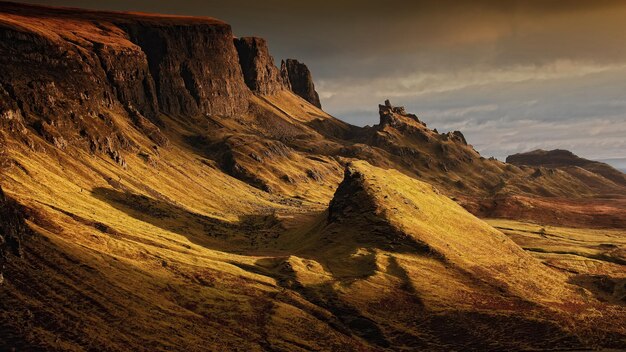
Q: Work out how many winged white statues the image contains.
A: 0